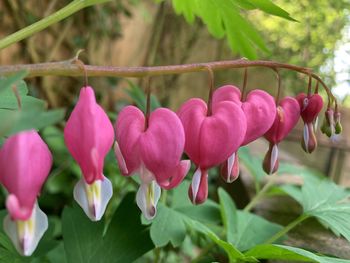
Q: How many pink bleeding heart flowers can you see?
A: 7